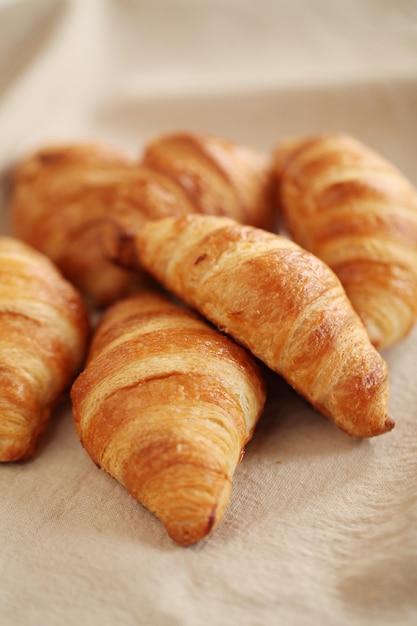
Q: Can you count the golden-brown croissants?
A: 6